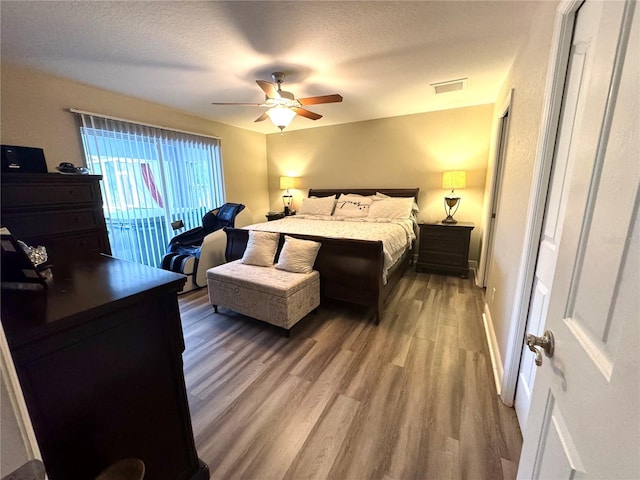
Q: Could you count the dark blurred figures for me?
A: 0